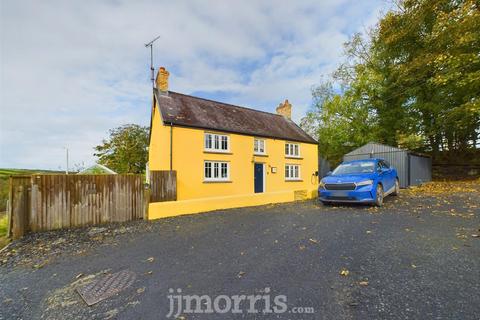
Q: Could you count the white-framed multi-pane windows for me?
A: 5